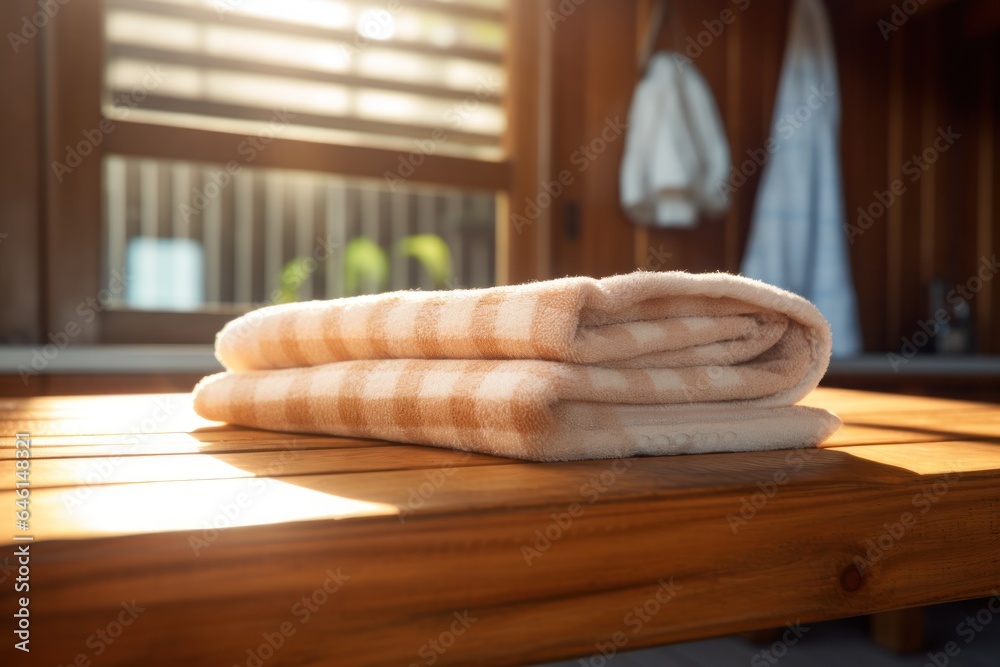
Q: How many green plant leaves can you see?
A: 3